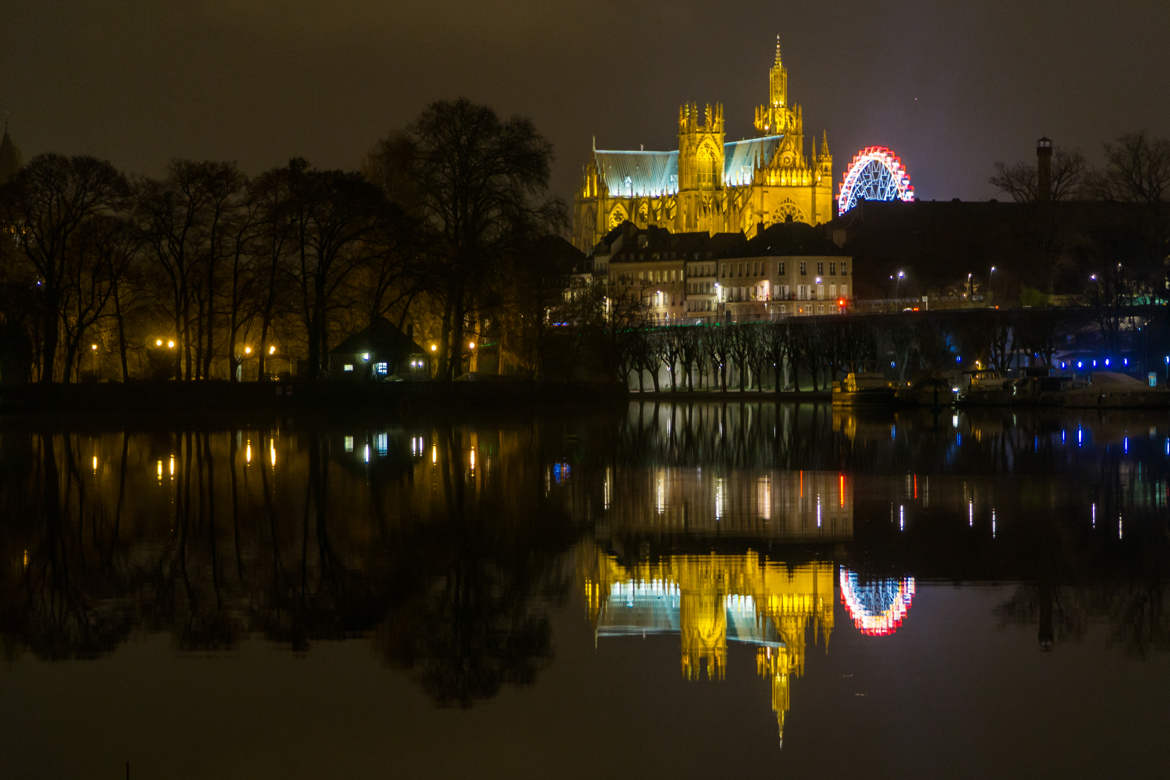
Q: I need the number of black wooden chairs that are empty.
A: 0